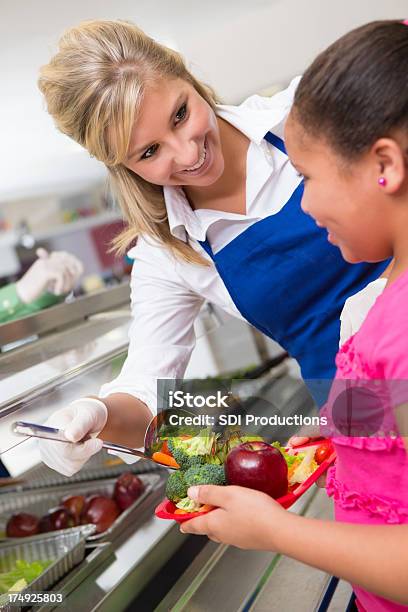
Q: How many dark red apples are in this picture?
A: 6